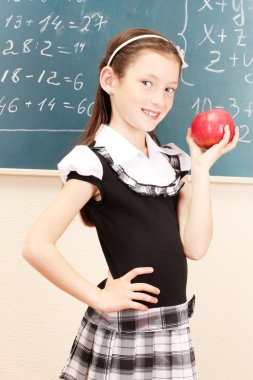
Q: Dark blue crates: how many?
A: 0